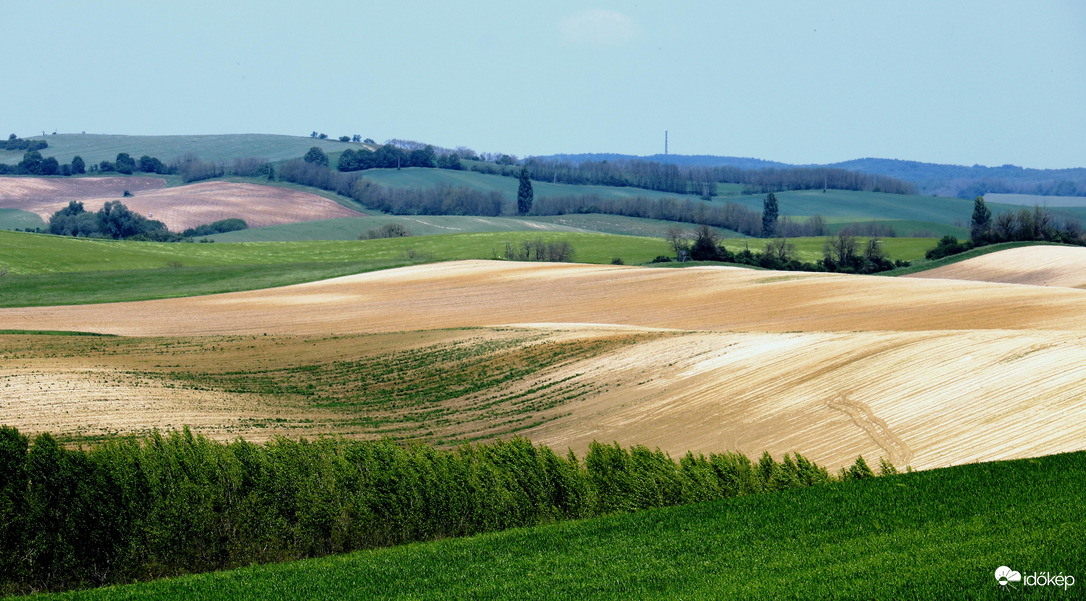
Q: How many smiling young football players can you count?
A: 0